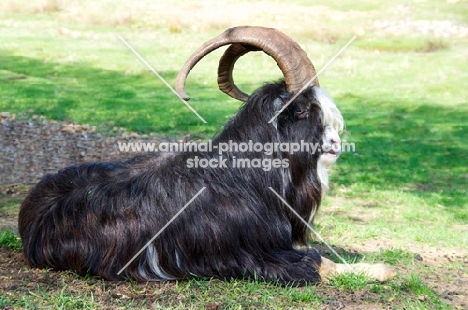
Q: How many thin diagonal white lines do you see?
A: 4